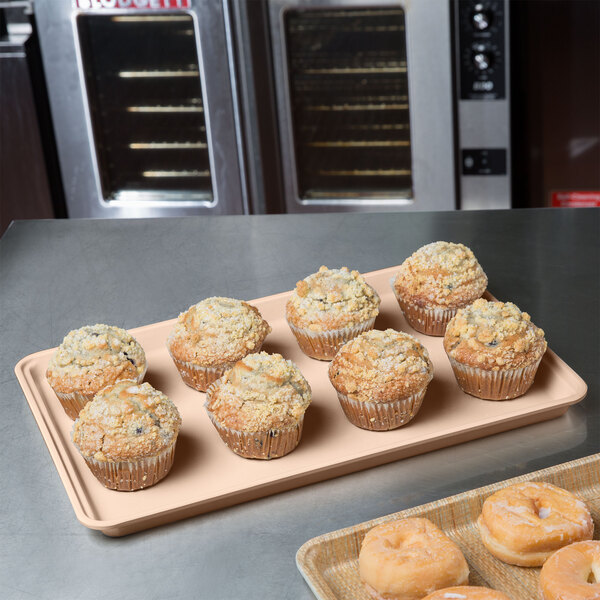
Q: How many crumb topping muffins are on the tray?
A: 8